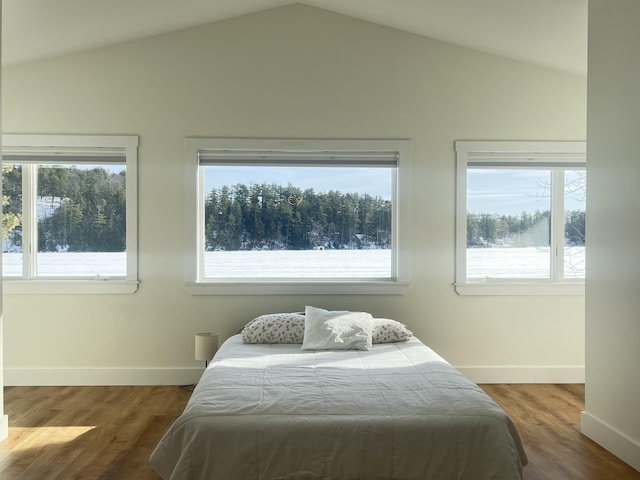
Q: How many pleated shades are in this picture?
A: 3